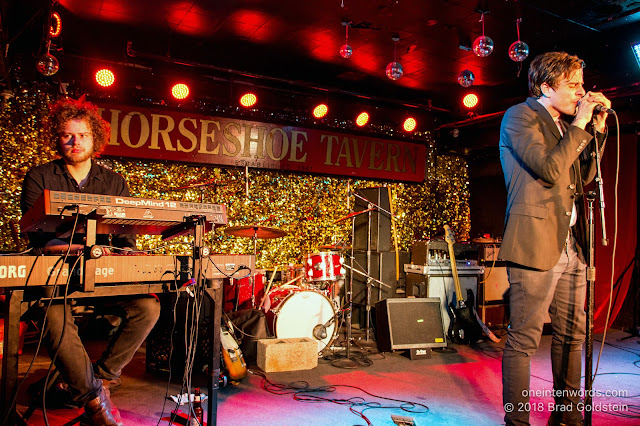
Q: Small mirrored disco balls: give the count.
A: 6